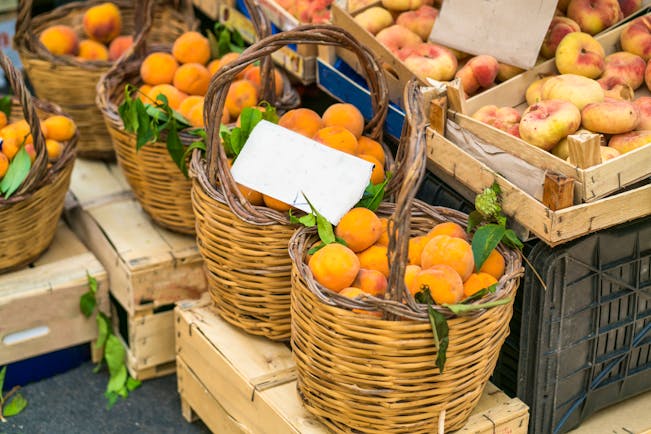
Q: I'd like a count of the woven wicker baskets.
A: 5